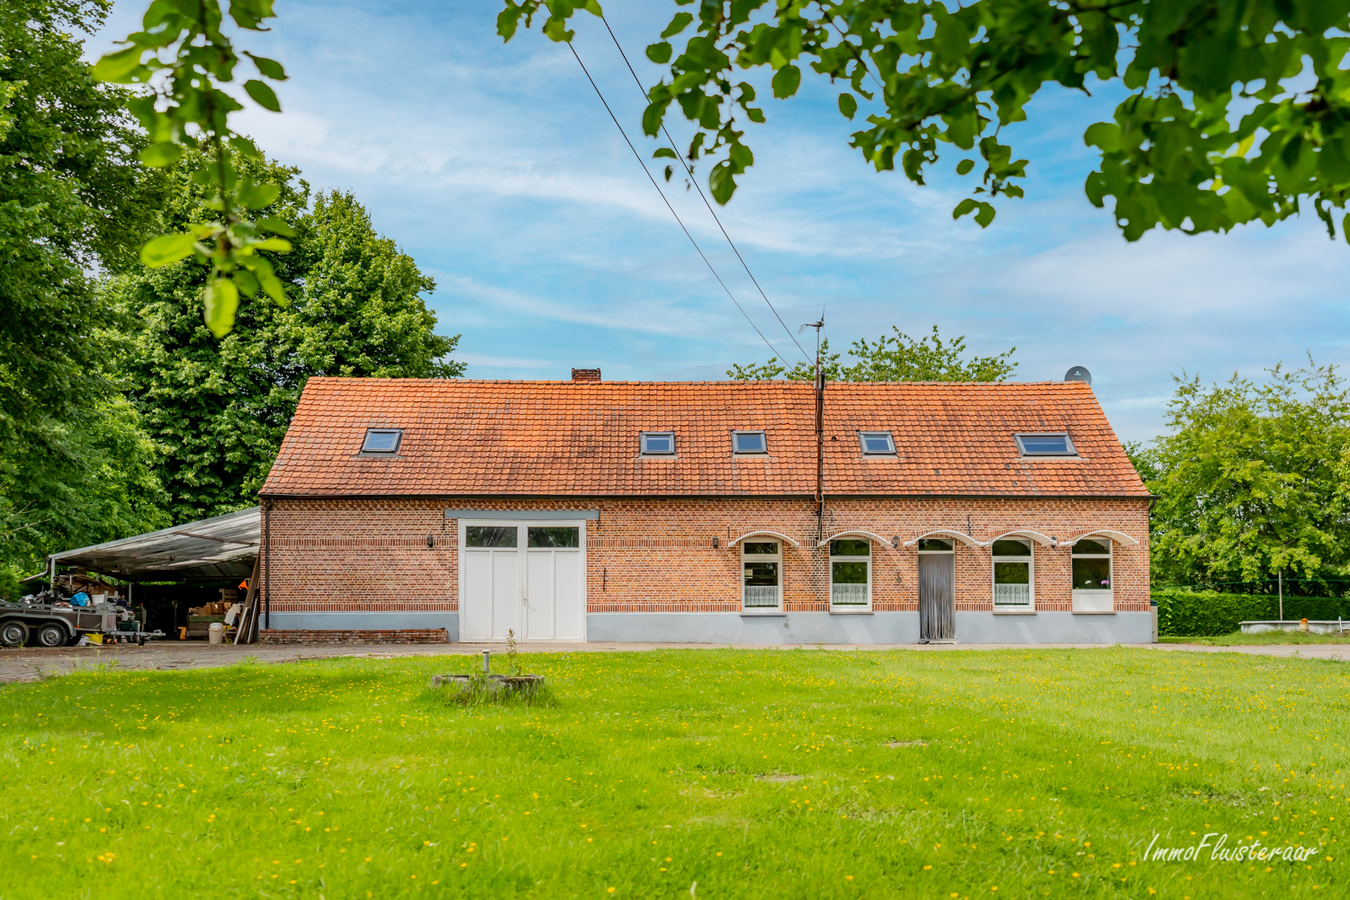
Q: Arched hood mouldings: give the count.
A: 5